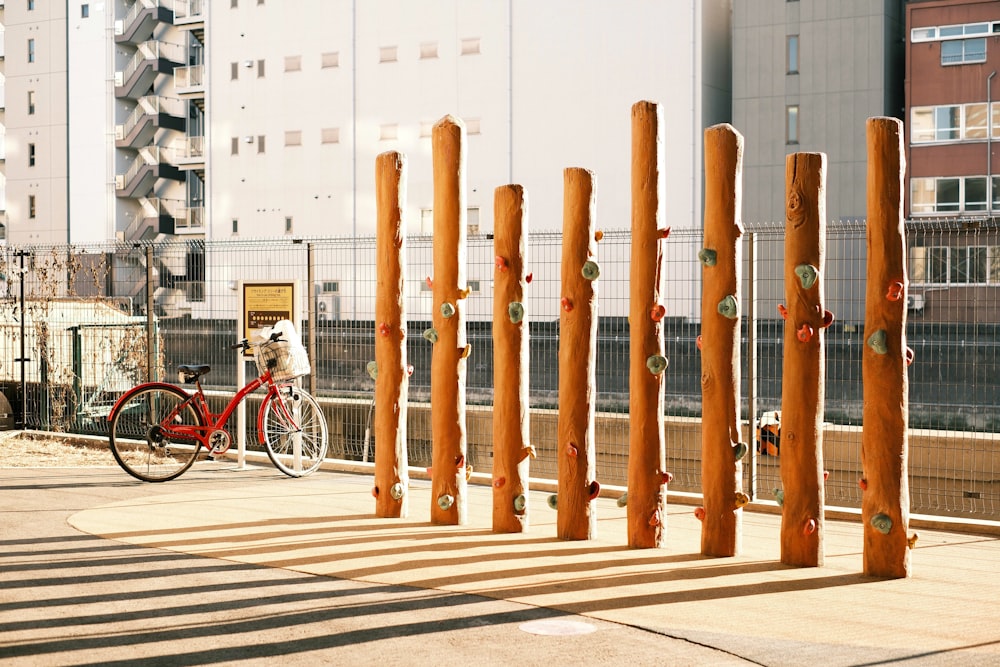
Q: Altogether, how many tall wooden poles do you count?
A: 8